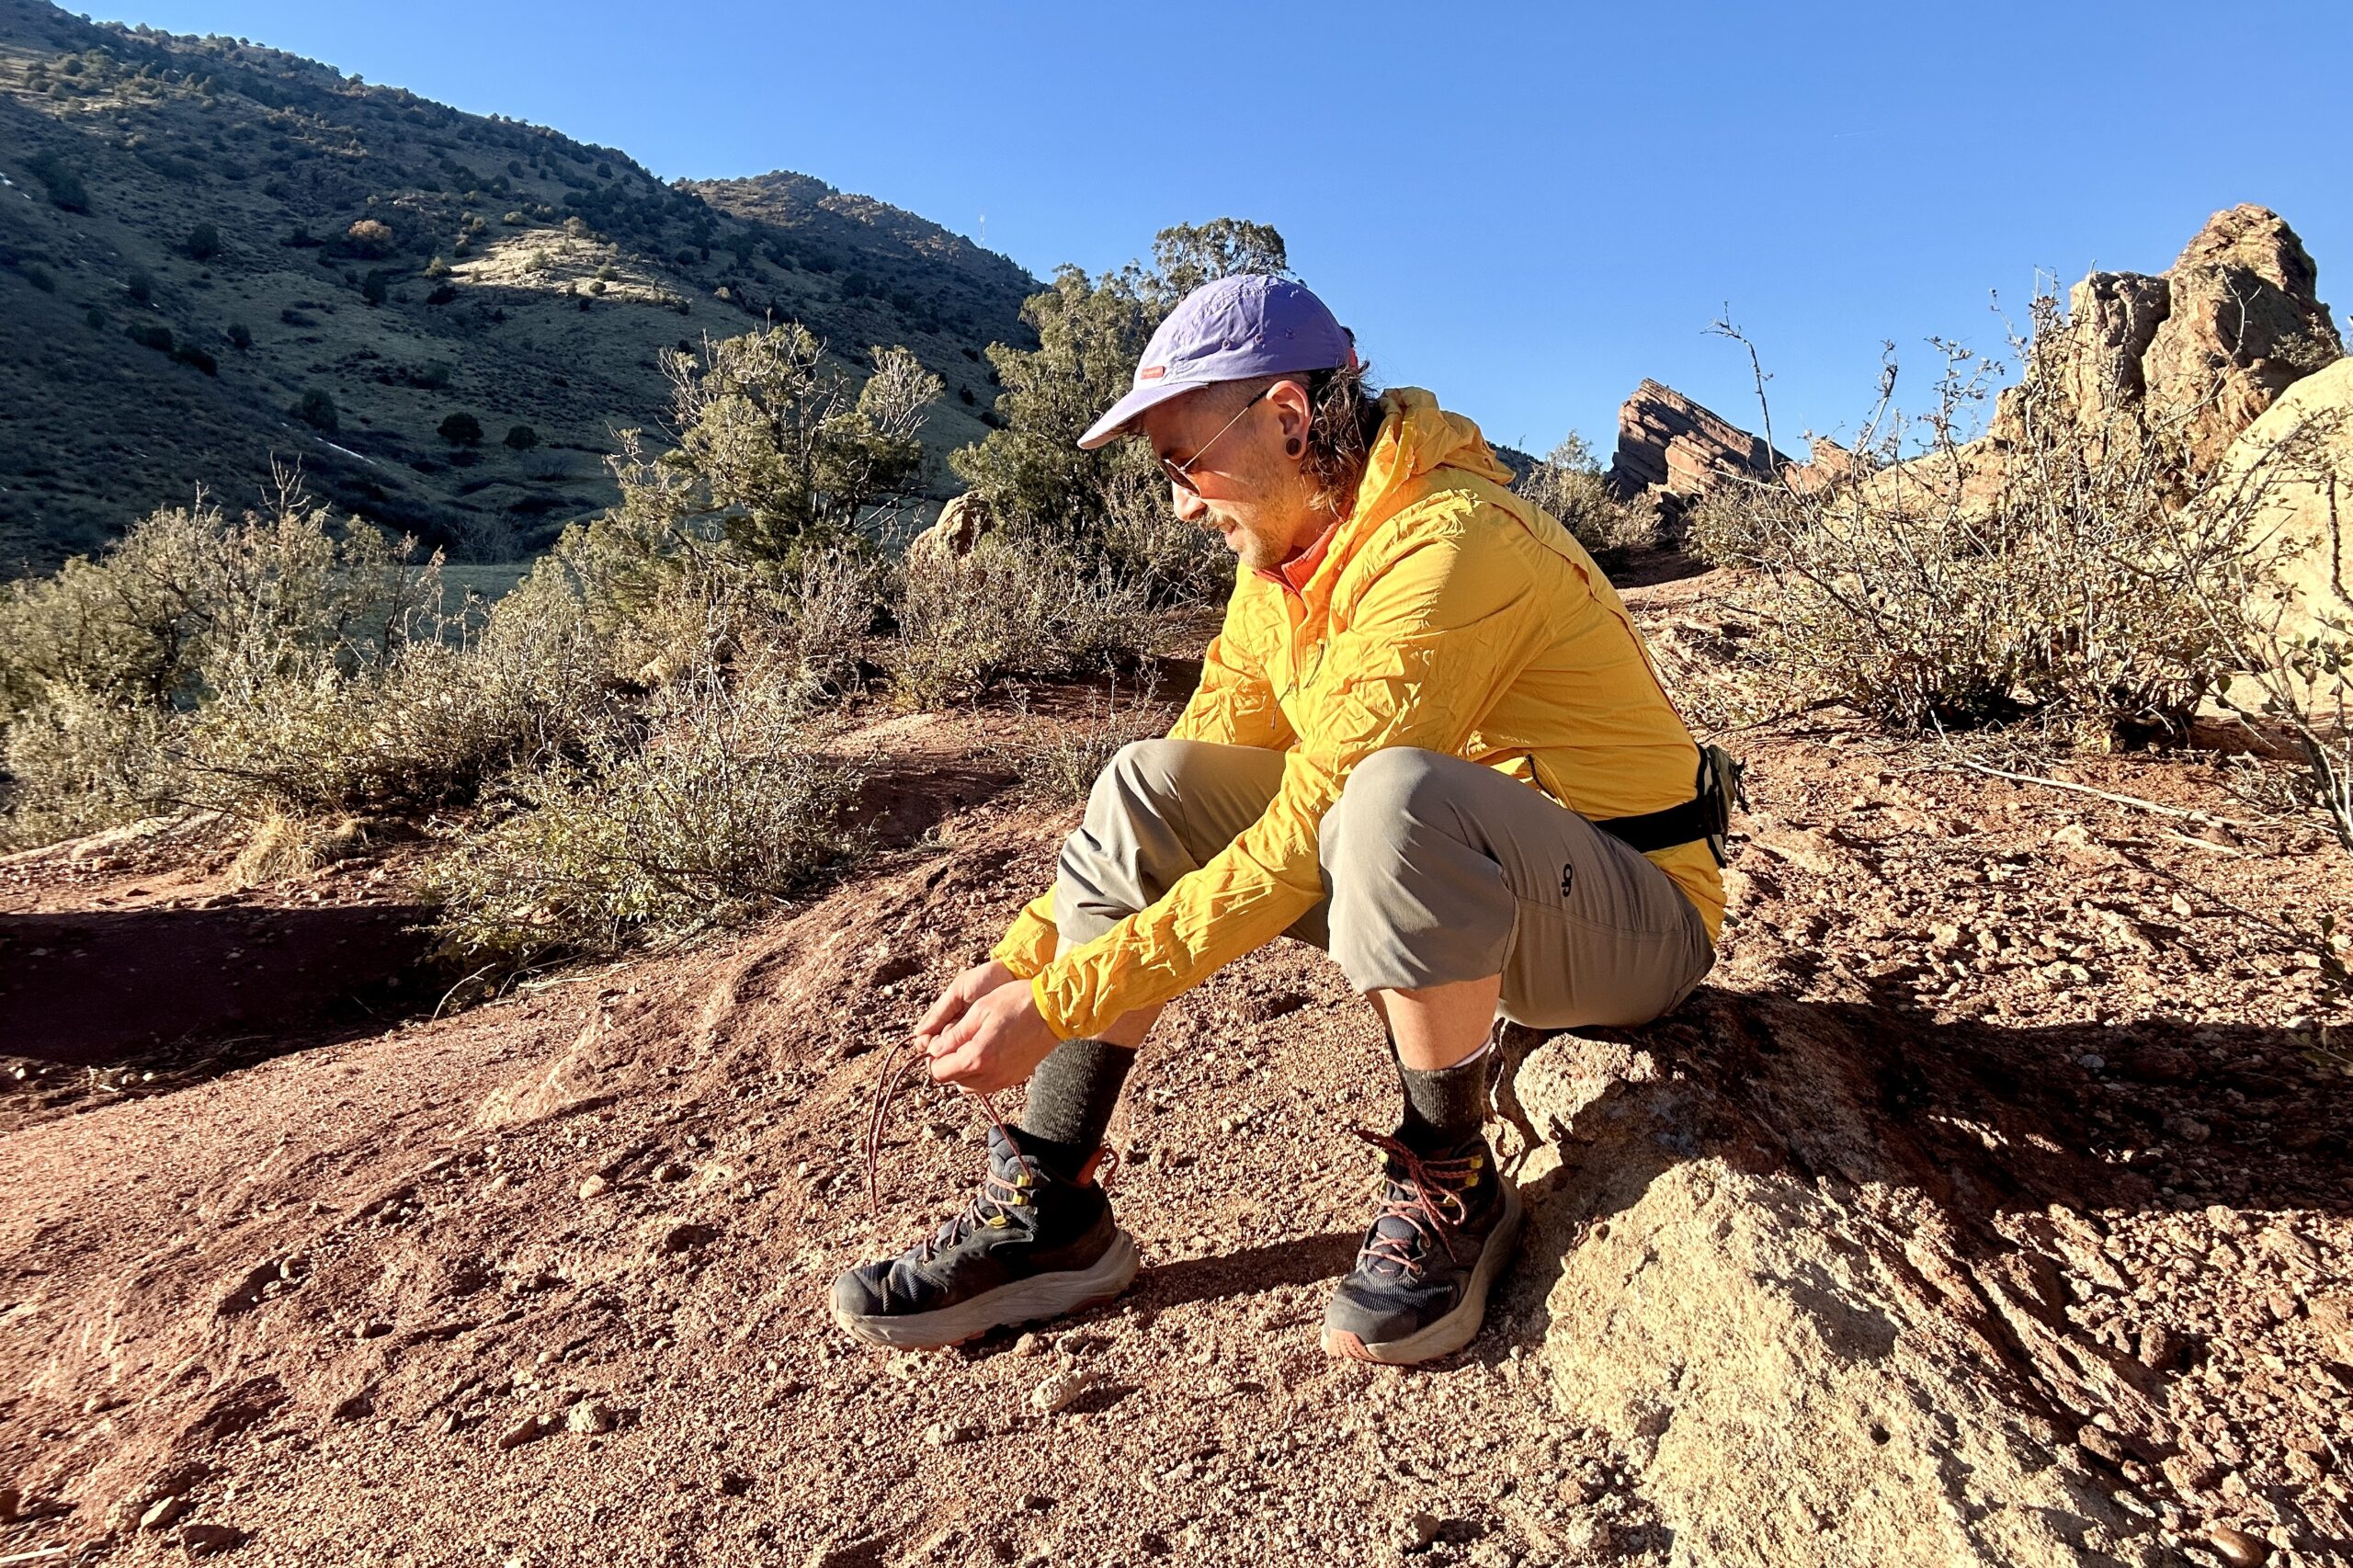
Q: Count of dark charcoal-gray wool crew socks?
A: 2